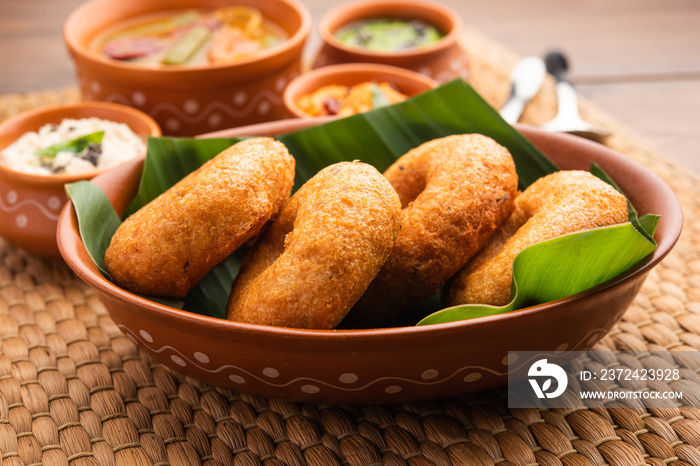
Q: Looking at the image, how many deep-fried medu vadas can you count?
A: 4